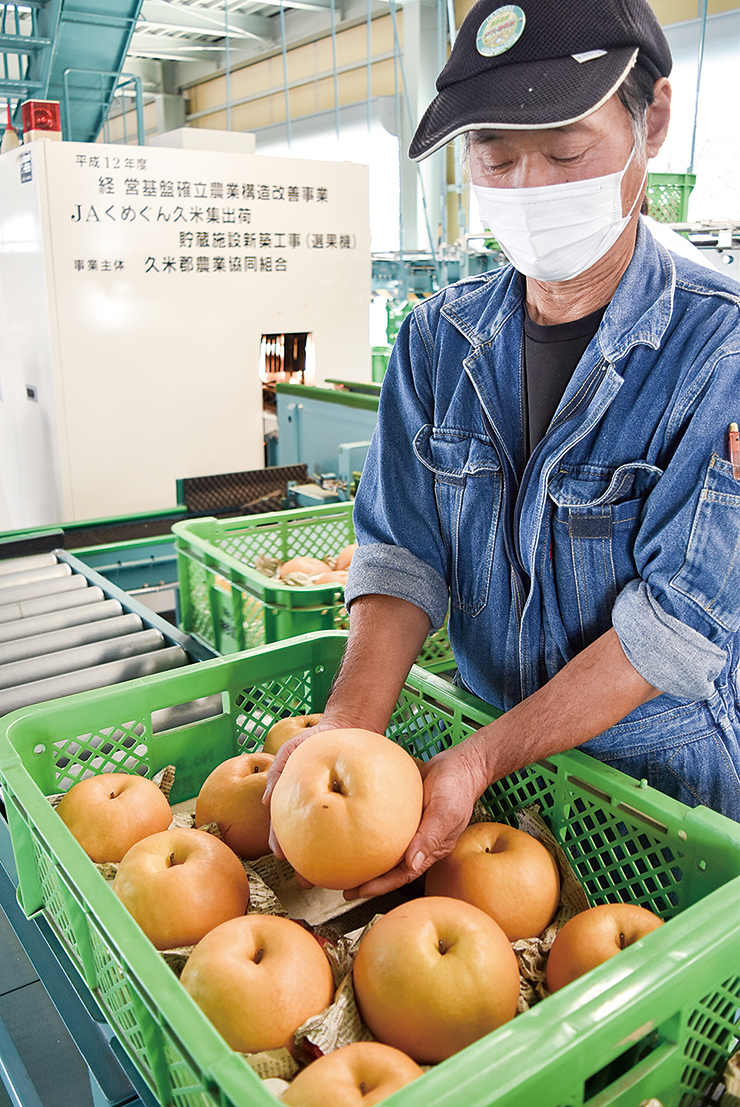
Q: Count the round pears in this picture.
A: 13